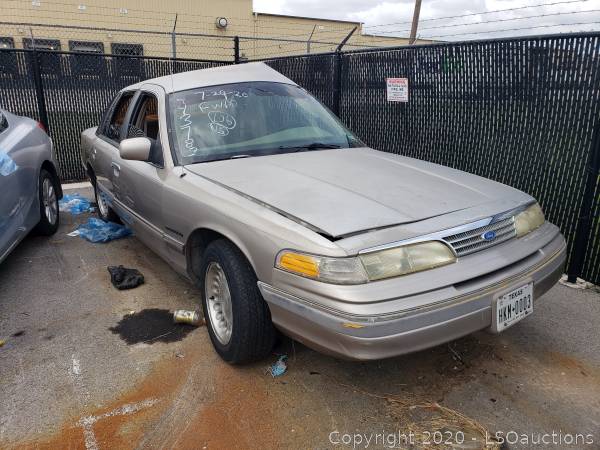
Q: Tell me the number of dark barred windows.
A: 4